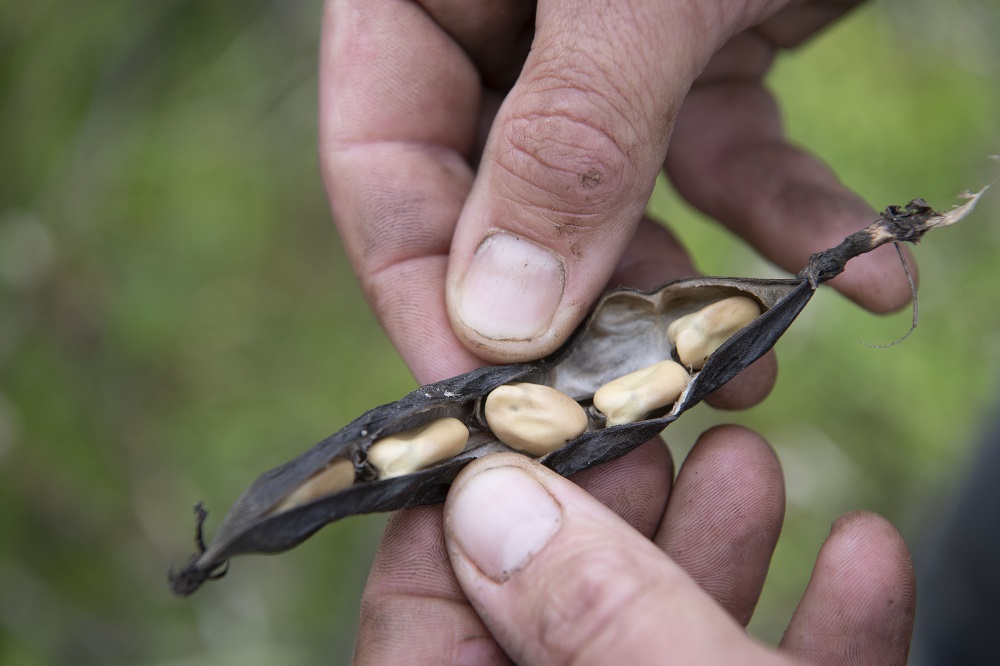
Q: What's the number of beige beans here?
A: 5